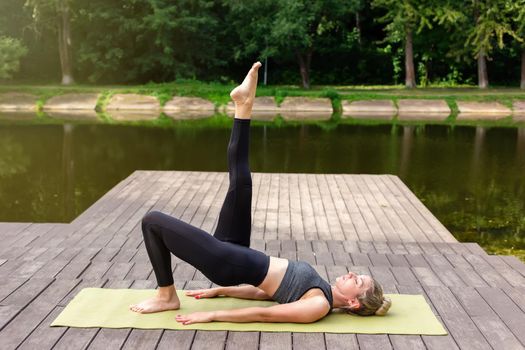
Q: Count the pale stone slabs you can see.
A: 10